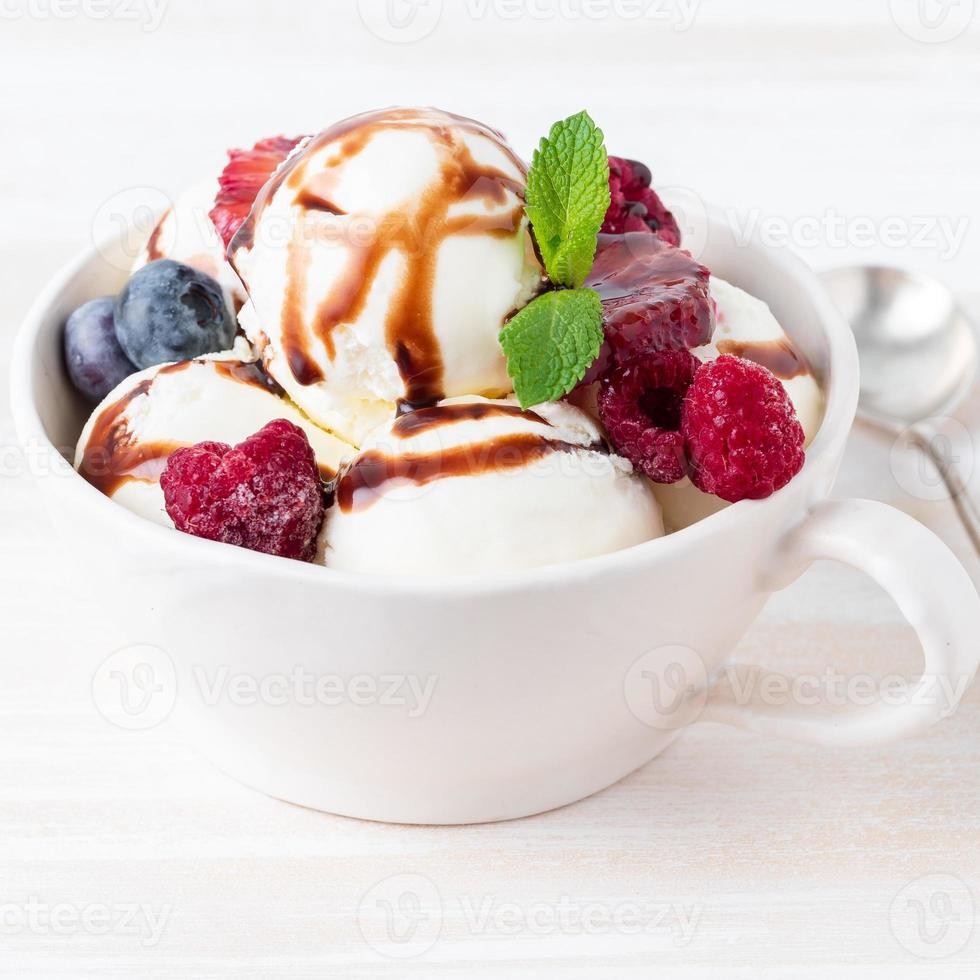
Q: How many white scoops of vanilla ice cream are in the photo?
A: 5